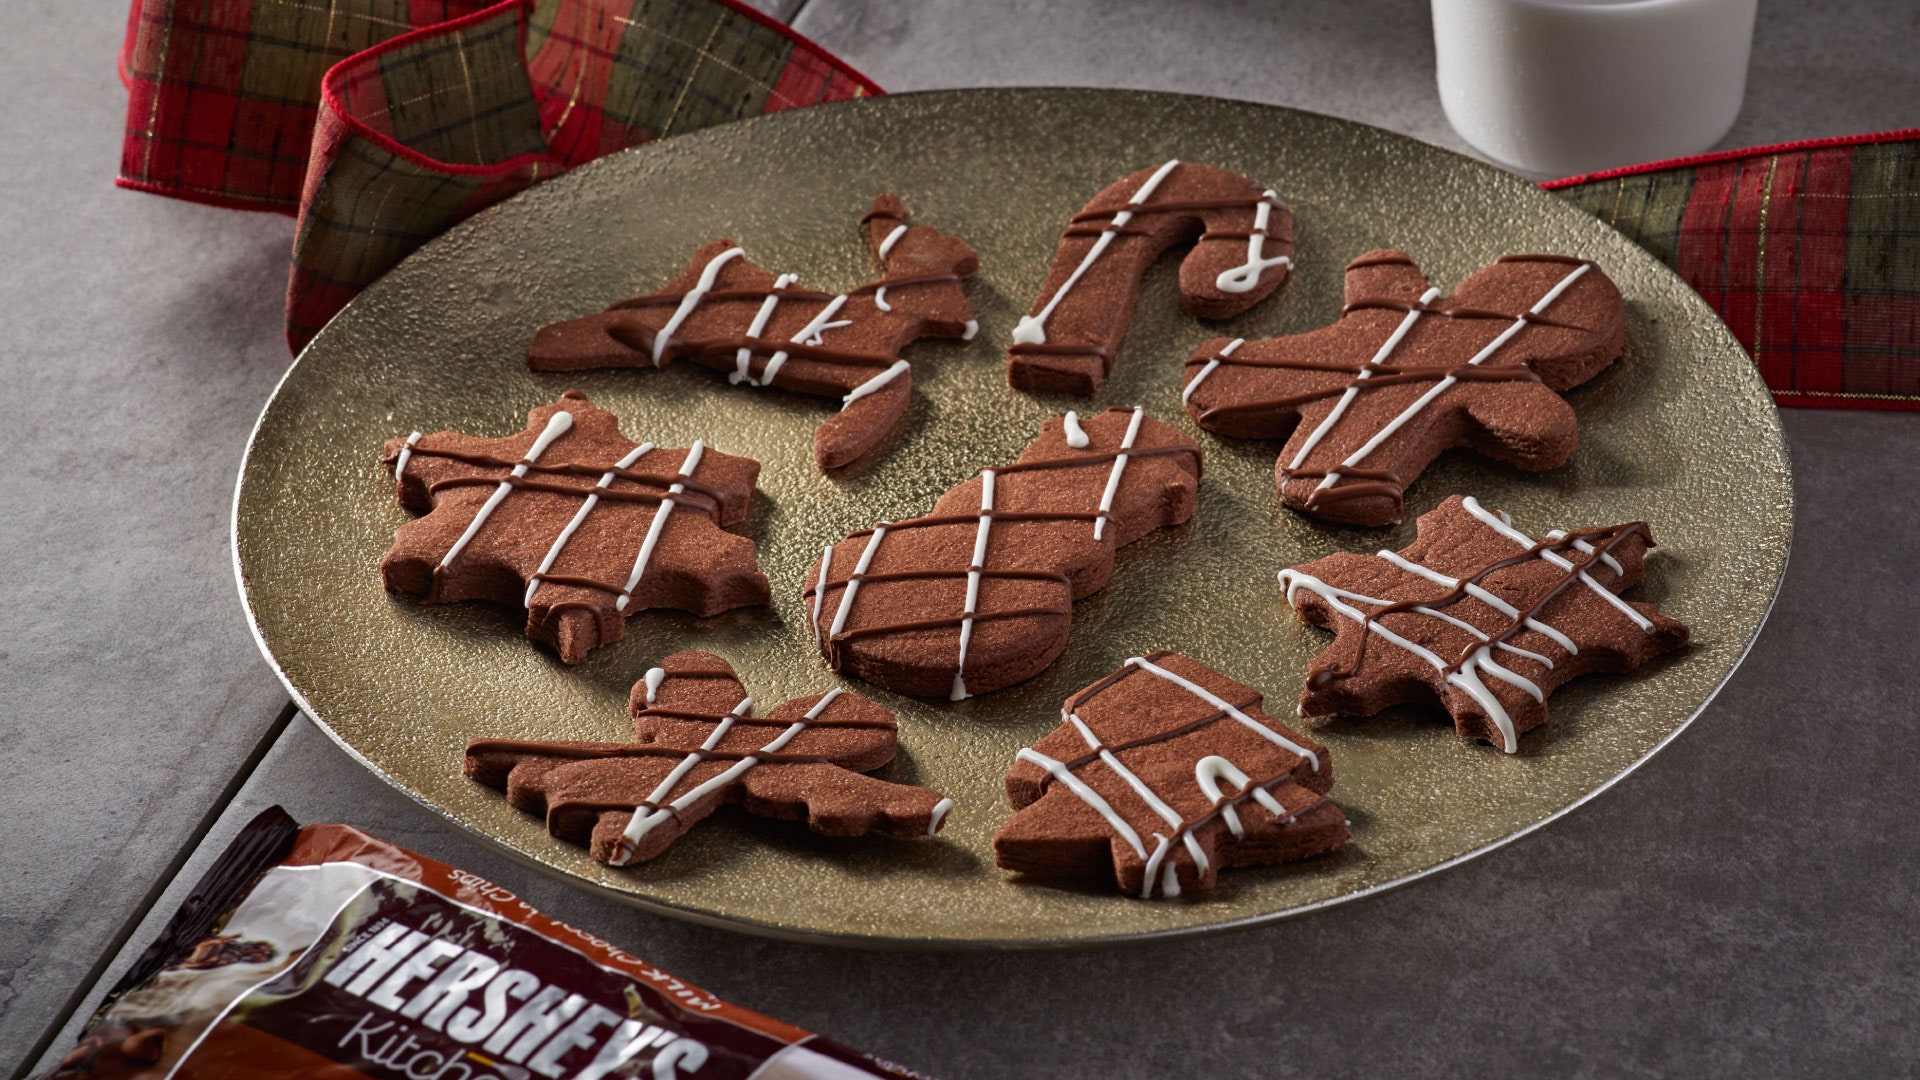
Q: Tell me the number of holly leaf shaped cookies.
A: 1